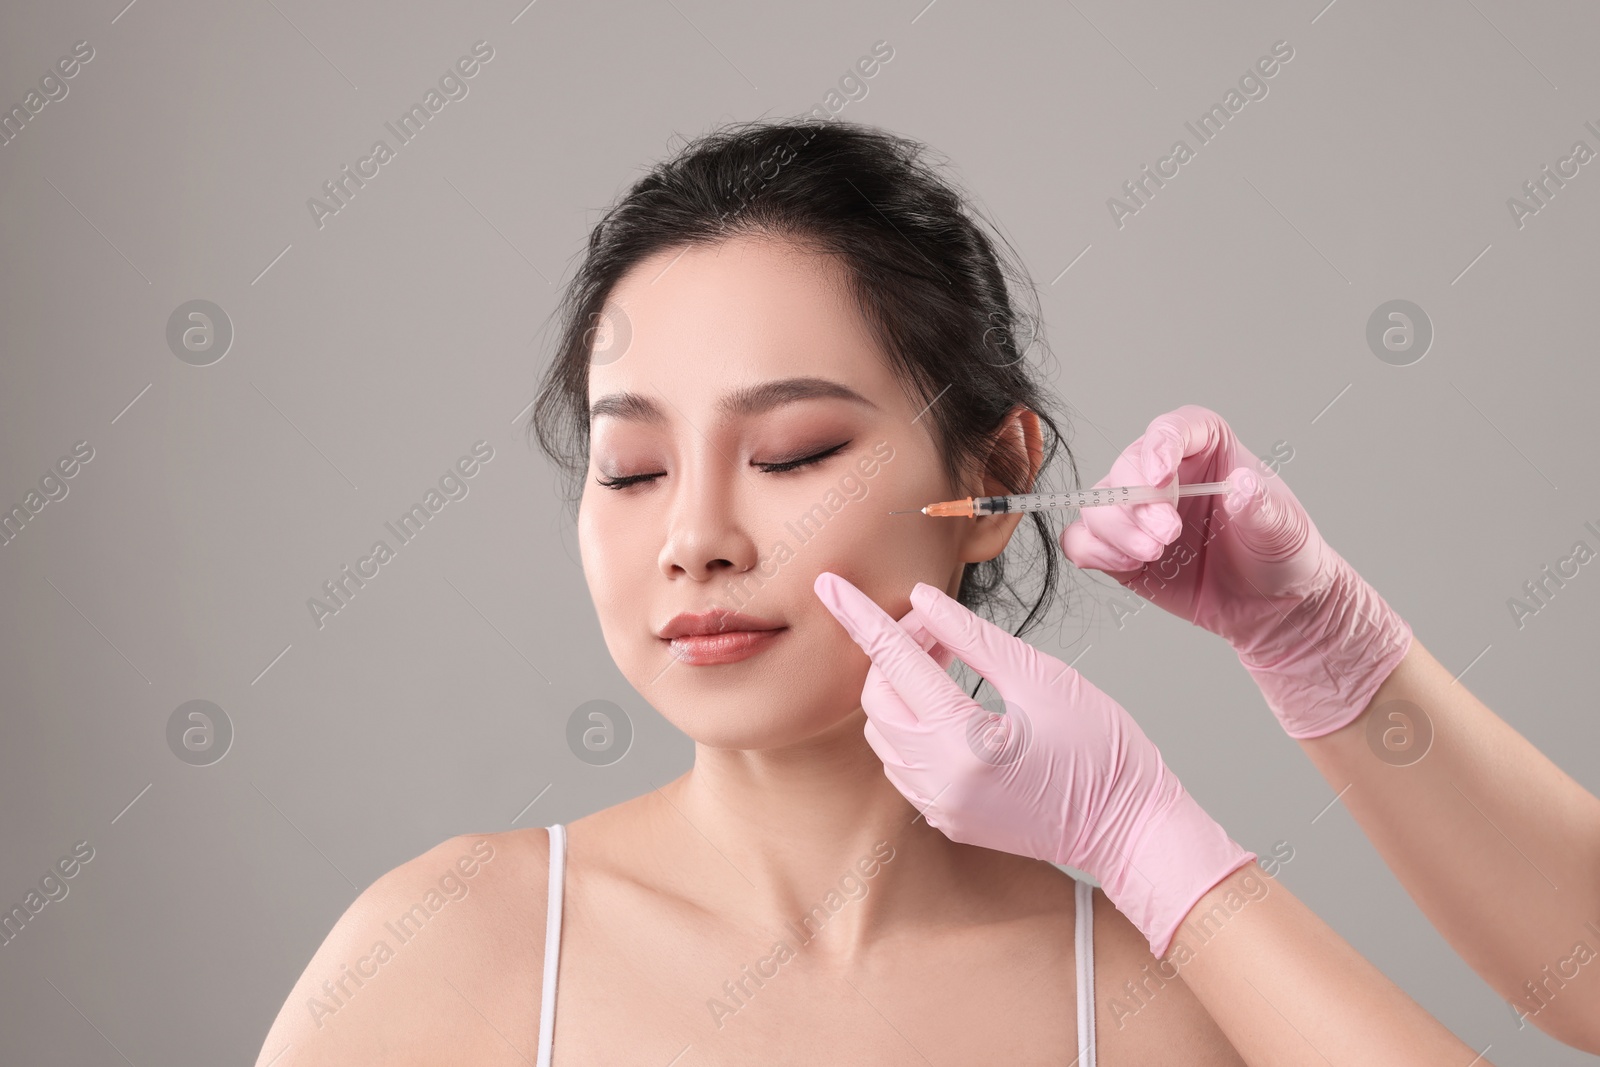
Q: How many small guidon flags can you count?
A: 0